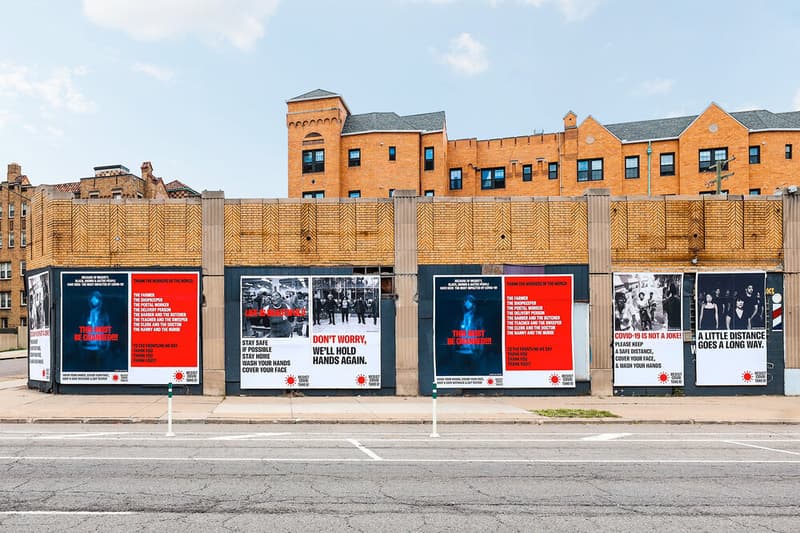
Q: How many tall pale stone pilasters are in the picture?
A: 4